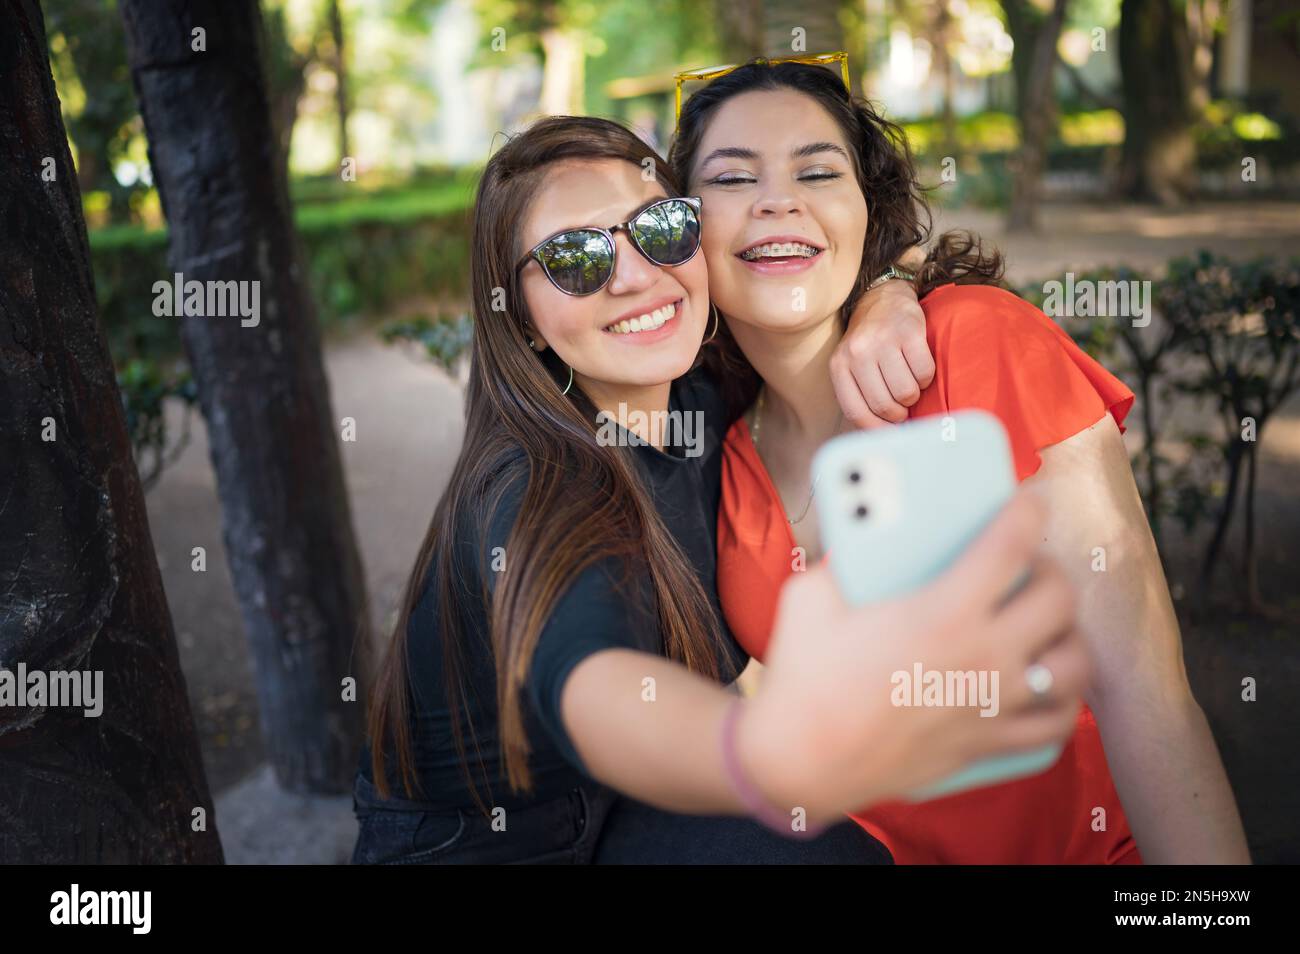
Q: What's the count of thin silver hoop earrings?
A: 2